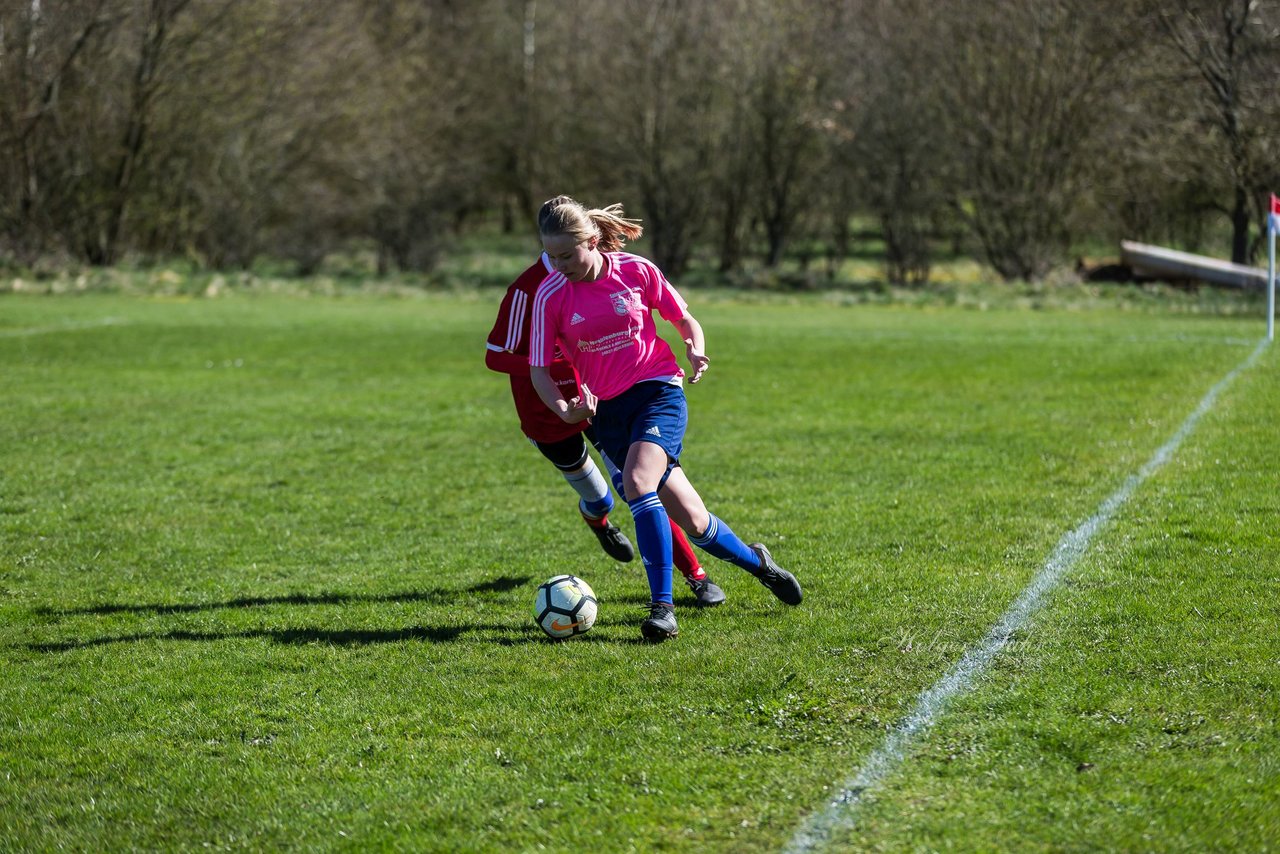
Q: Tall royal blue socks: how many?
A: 2